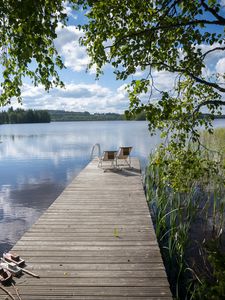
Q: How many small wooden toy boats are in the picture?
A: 3